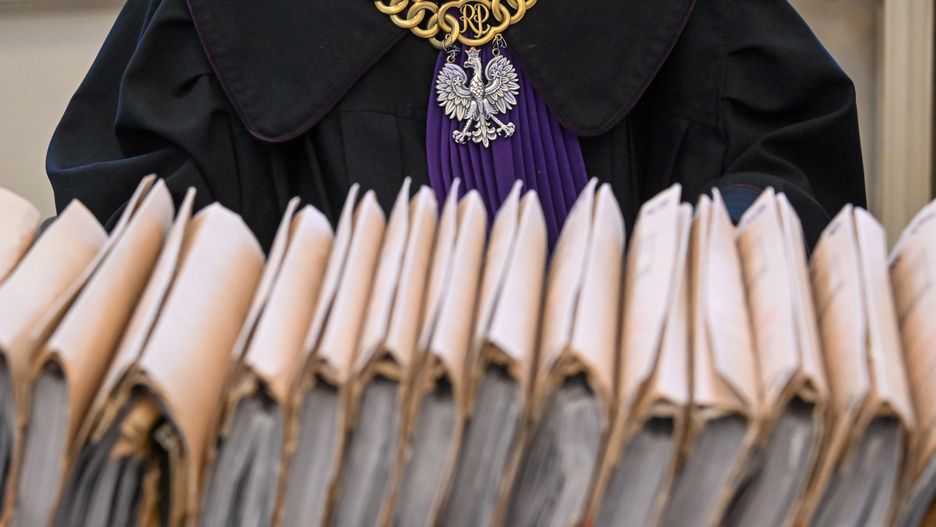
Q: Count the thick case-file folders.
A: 15